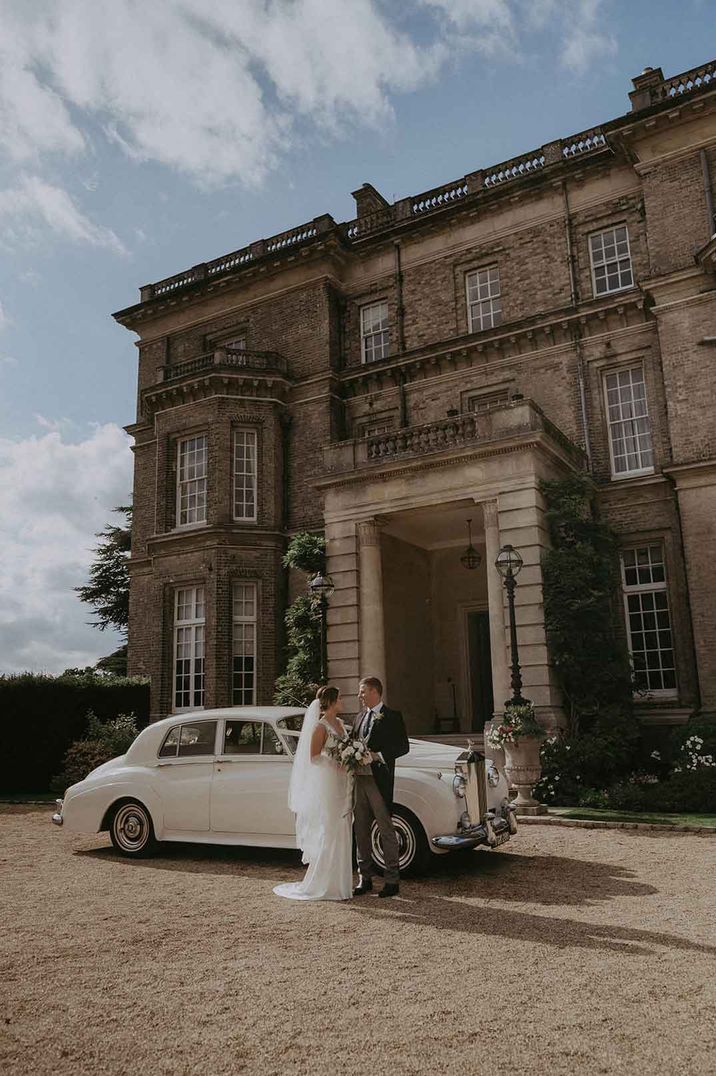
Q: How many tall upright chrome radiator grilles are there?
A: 1